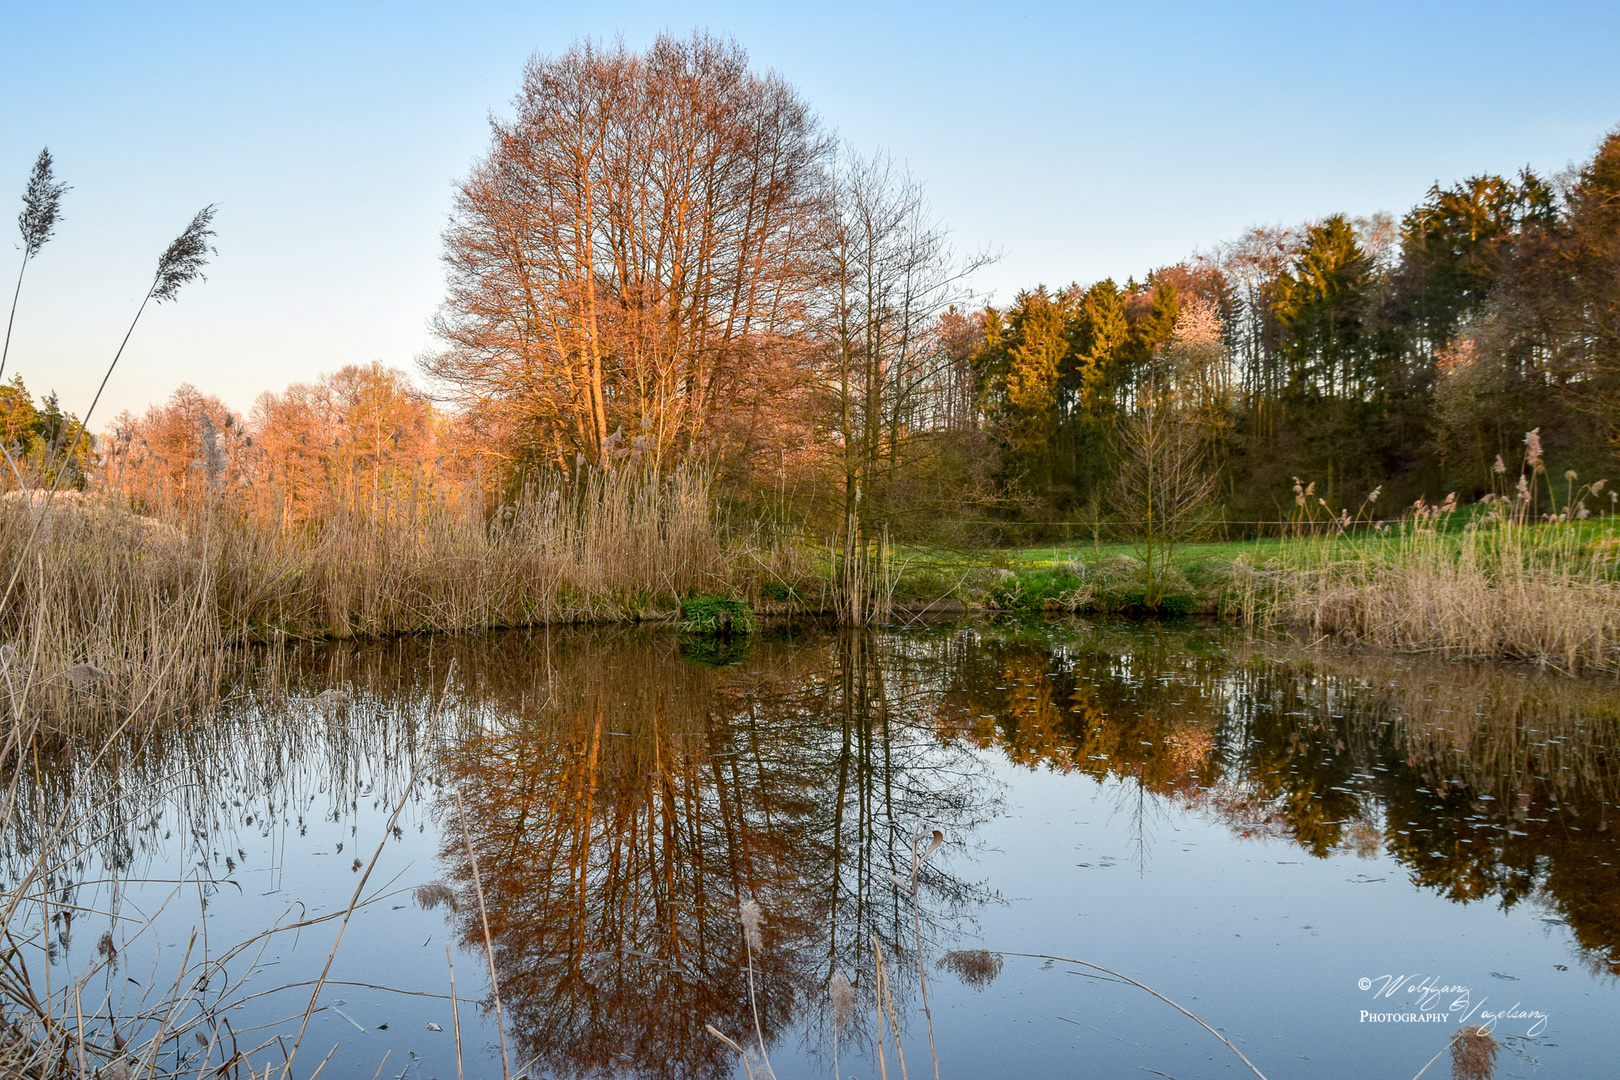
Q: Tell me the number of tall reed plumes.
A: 2